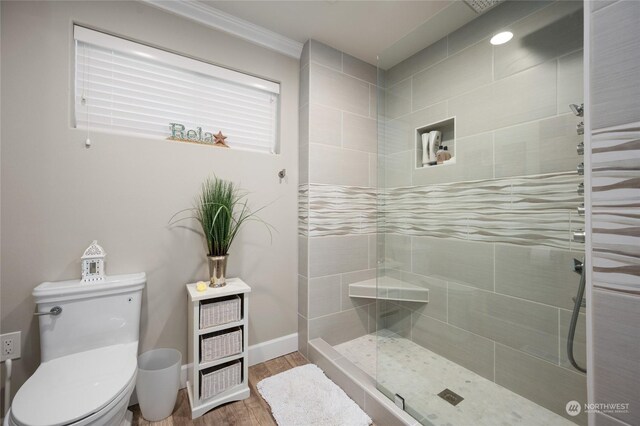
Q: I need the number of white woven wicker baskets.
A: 3